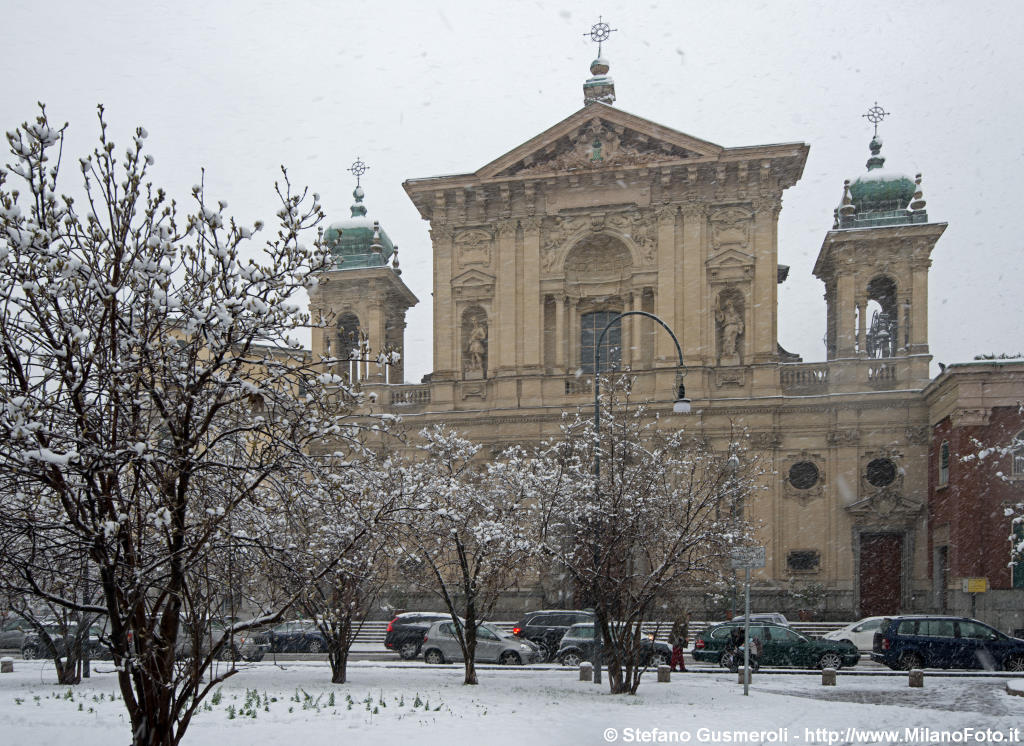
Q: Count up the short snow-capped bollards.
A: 6